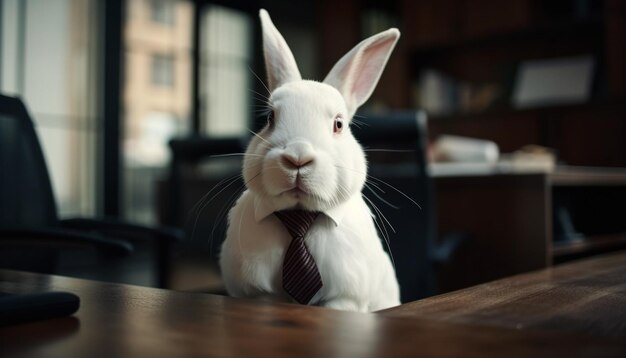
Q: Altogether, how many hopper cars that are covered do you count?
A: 0